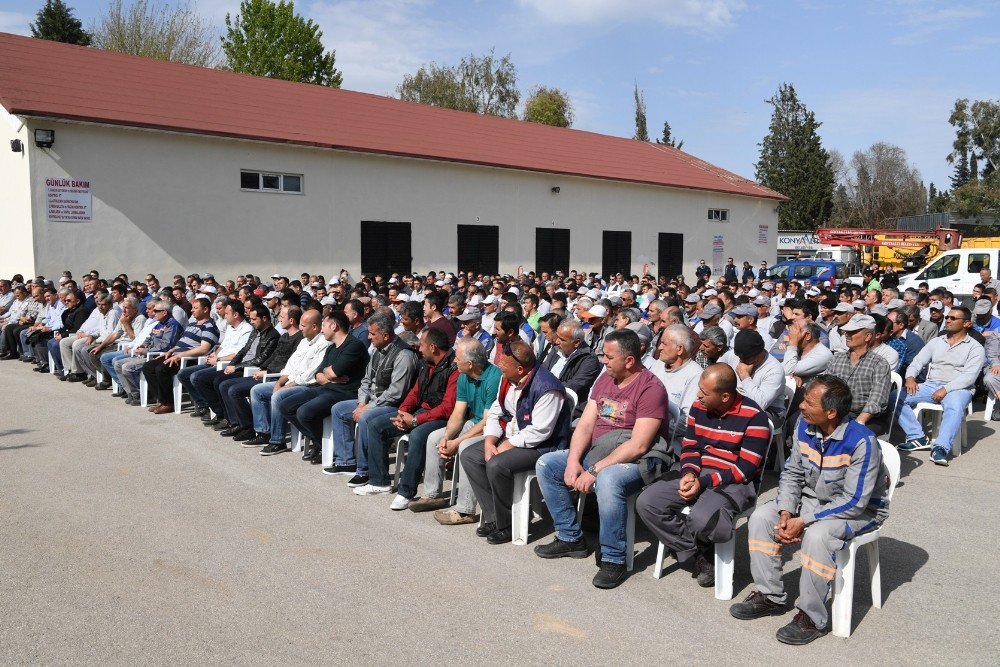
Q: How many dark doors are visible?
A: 5